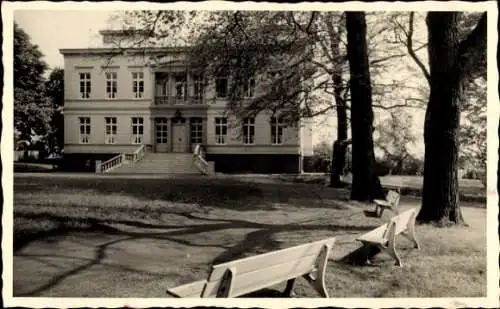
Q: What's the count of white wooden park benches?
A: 3